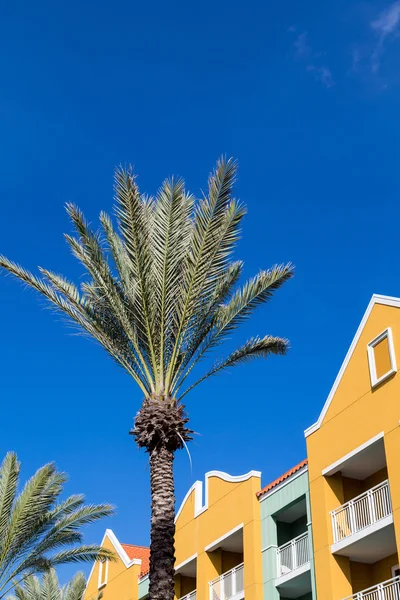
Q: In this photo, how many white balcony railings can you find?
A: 5